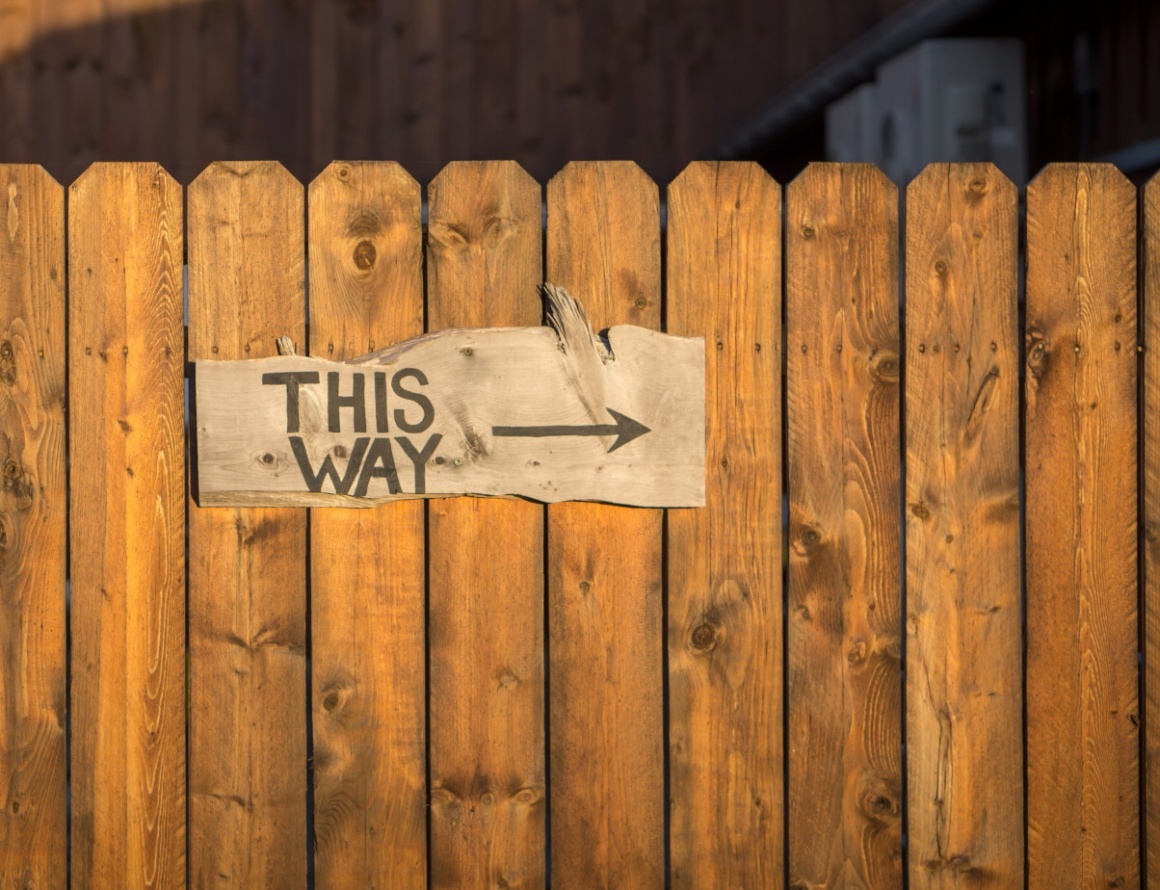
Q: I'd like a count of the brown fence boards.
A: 11